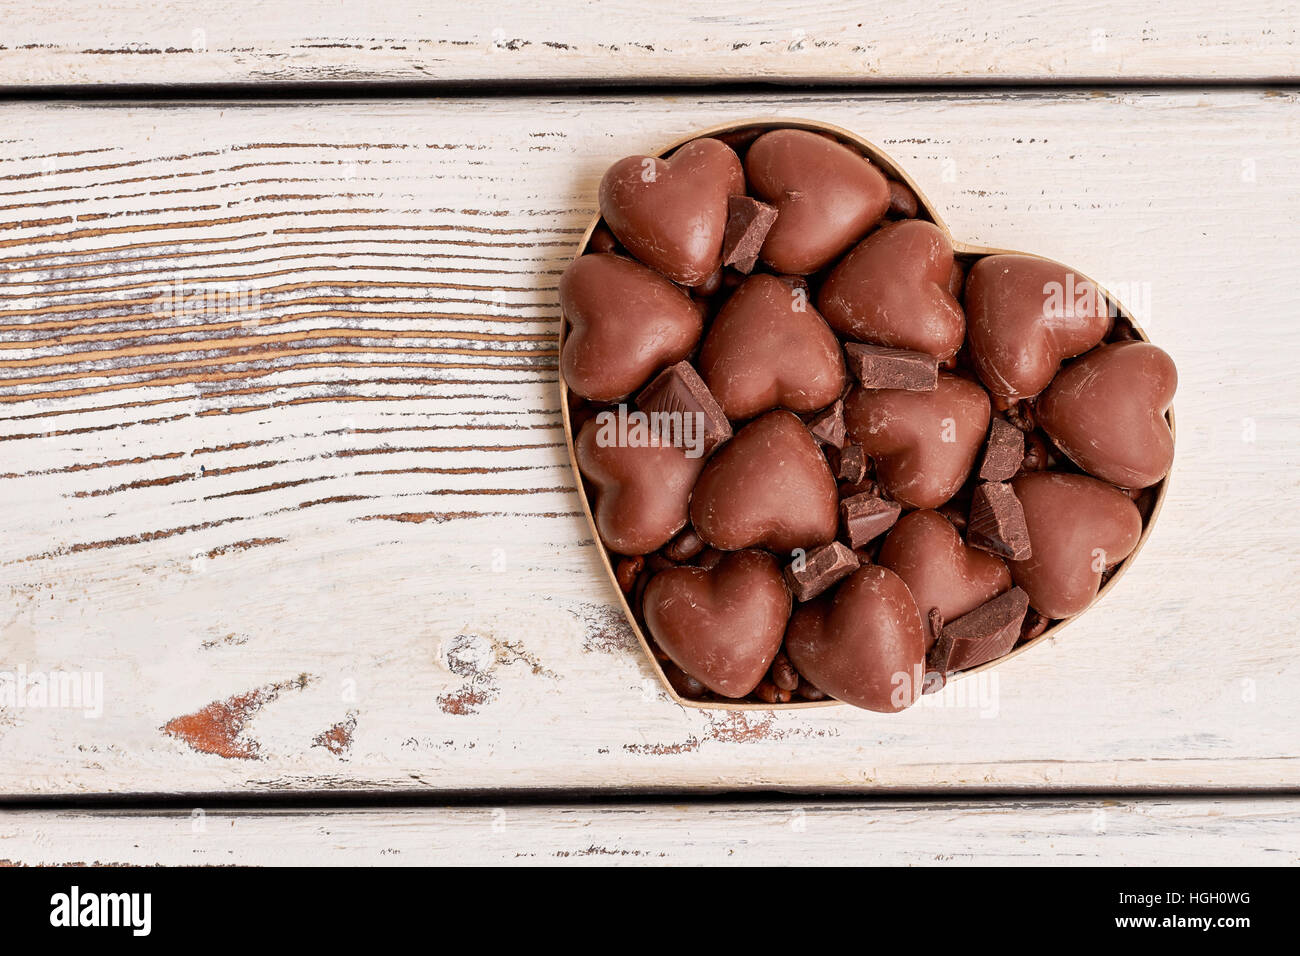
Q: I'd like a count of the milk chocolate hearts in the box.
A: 14